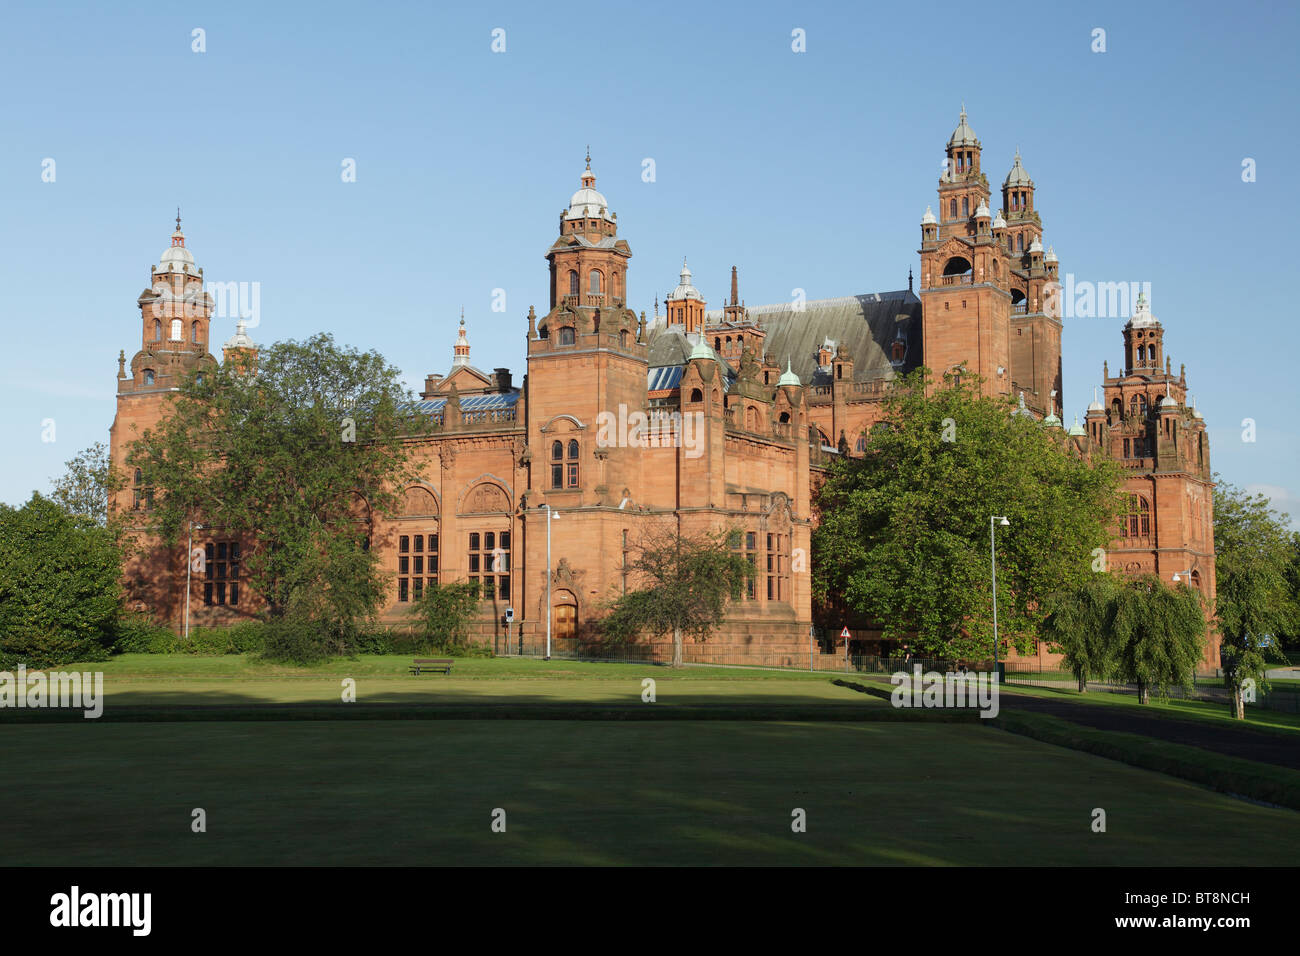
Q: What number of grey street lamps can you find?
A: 4